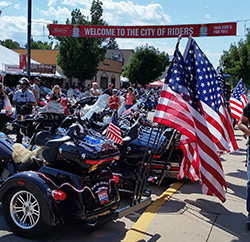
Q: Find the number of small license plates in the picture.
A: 1